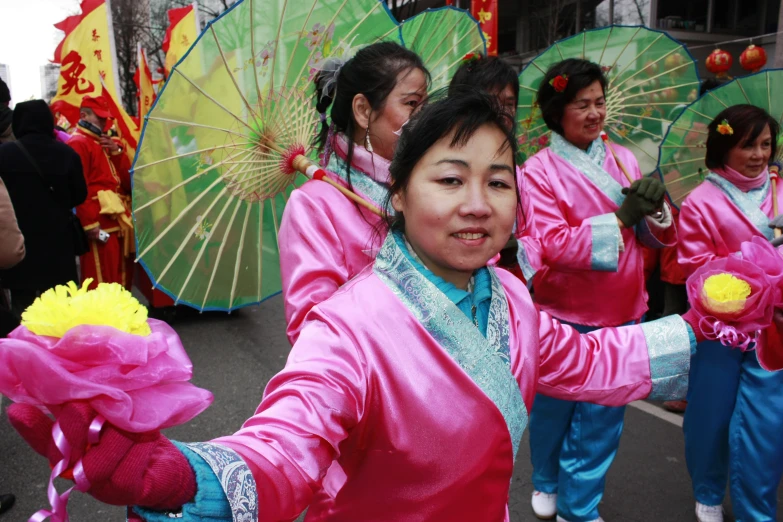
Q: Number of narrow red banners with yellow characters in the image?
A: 1